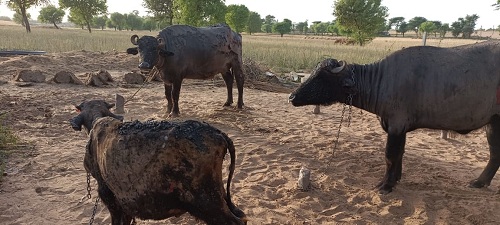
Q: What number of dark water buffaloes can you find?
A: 3